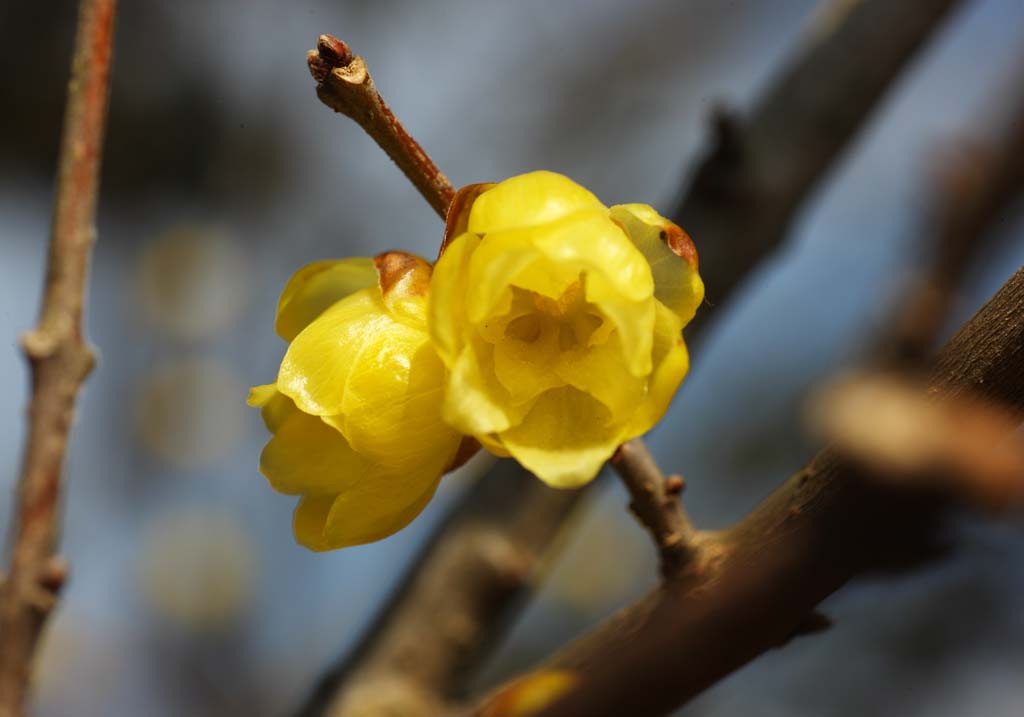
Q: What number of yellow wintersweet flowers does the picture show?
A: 2